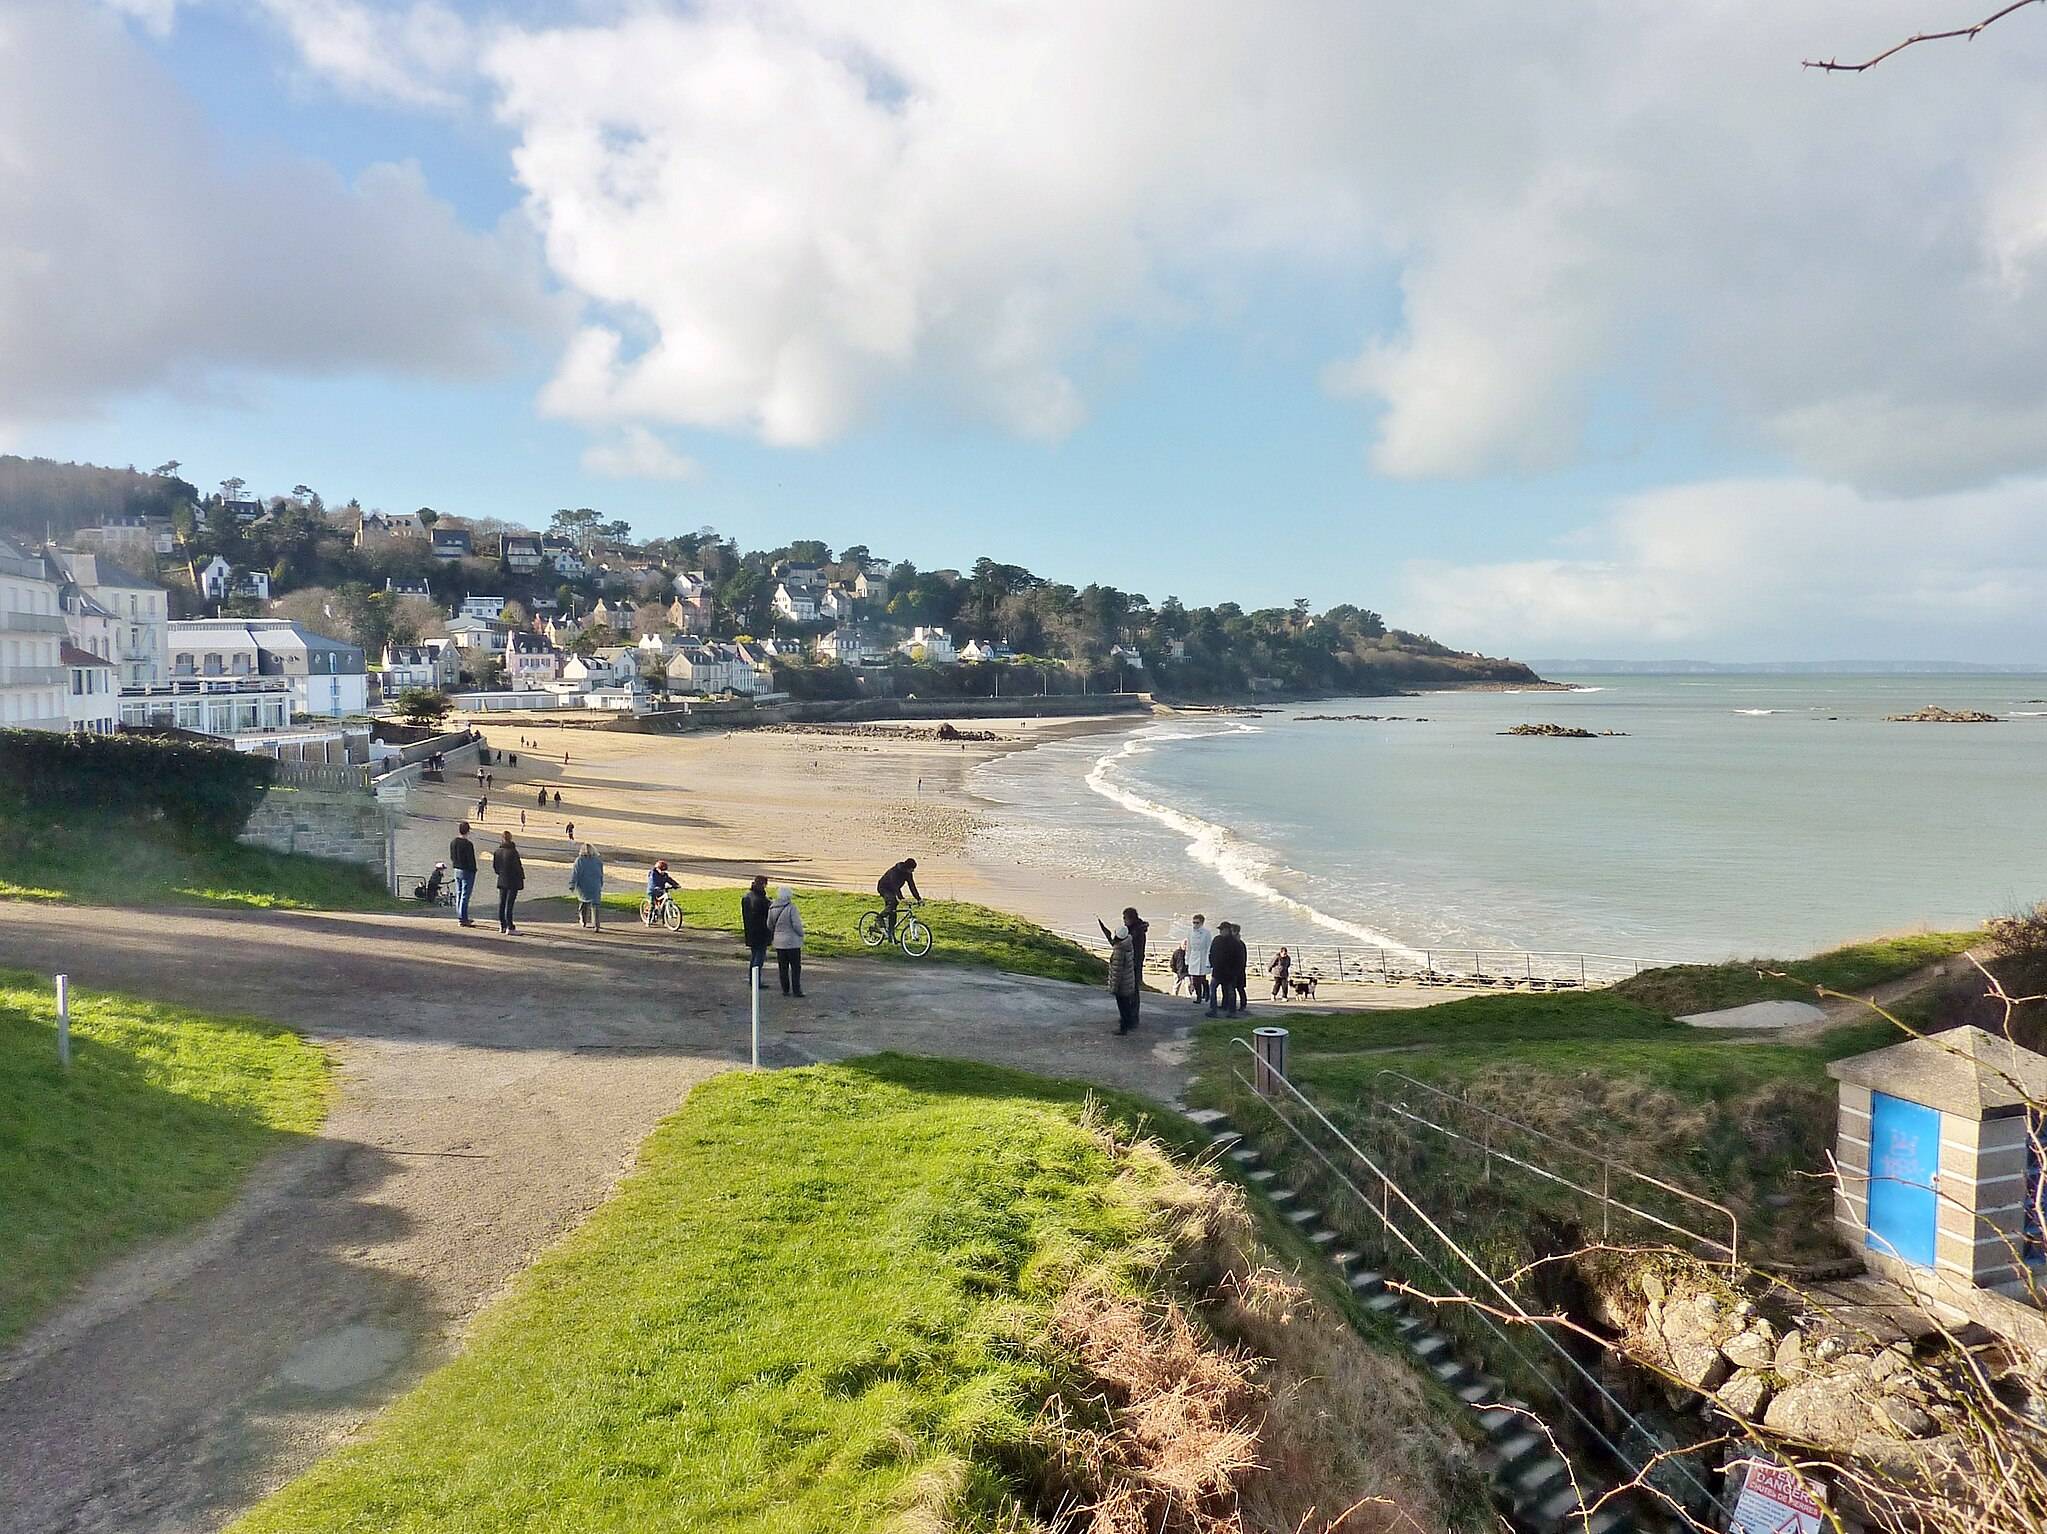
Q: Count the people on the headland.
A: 15